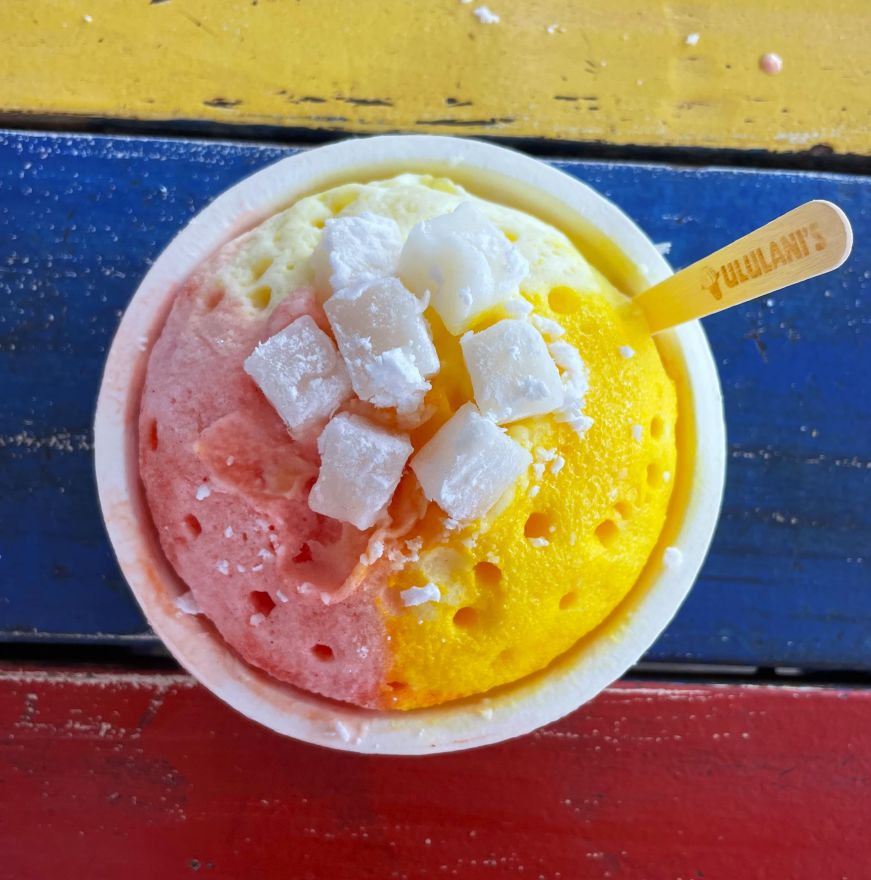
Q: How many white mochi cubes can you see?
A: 7